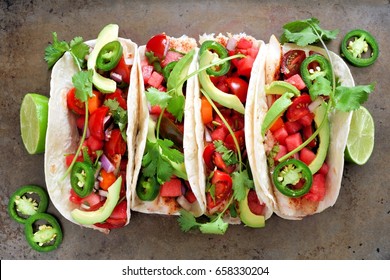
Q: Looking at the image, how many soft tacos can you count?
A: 4